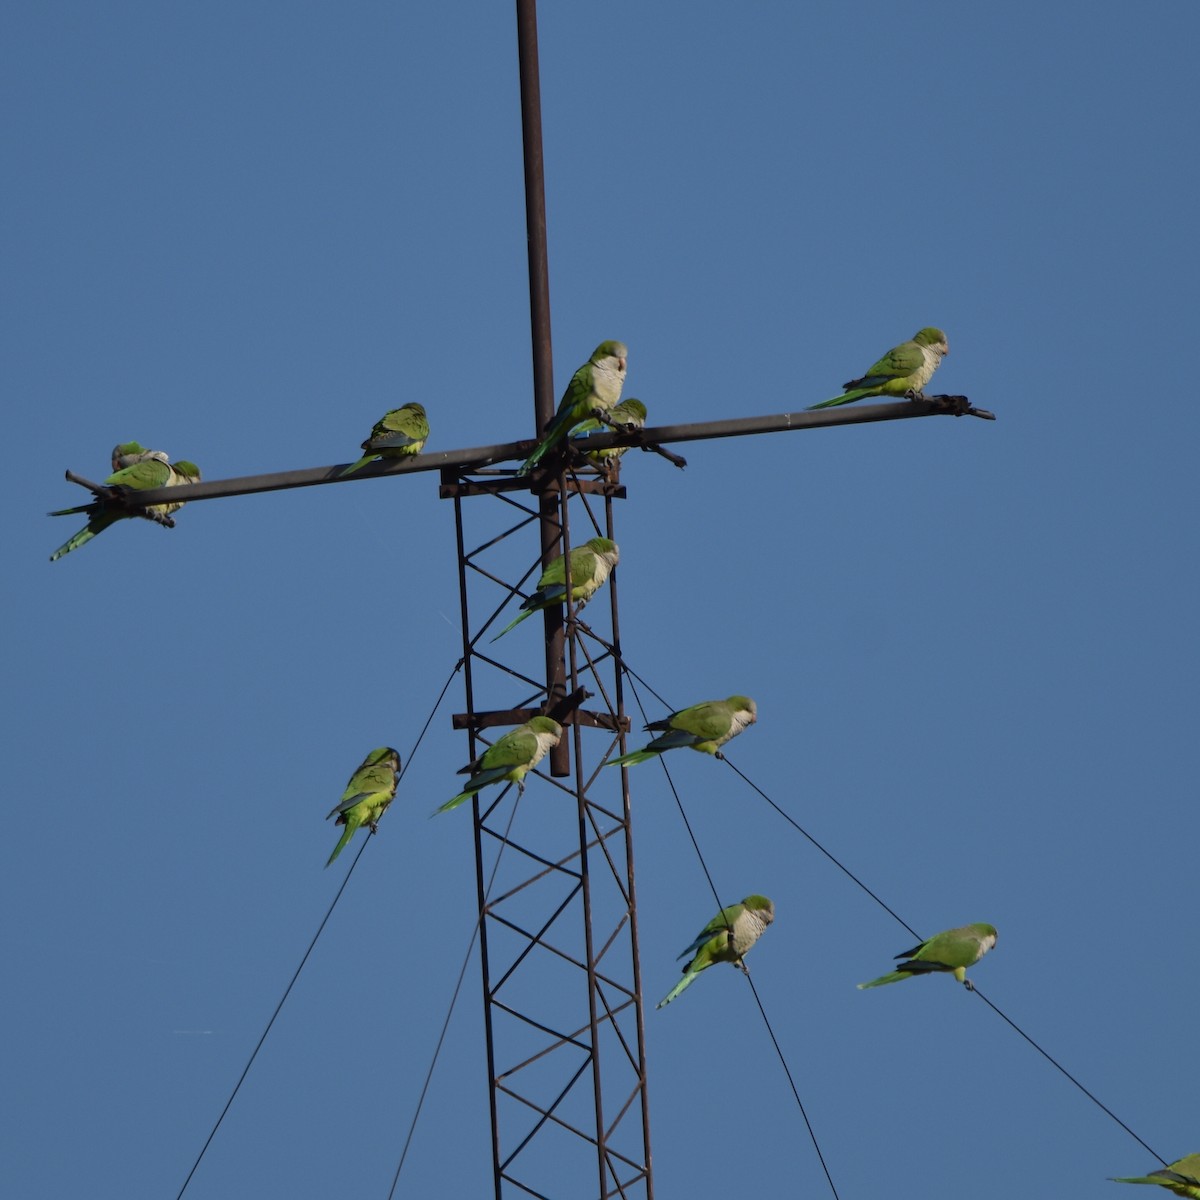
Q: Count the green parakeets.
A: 13